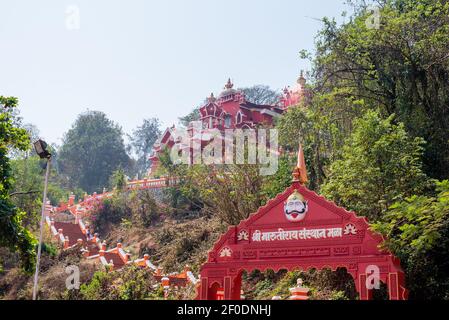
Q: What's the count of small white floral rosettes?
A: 3